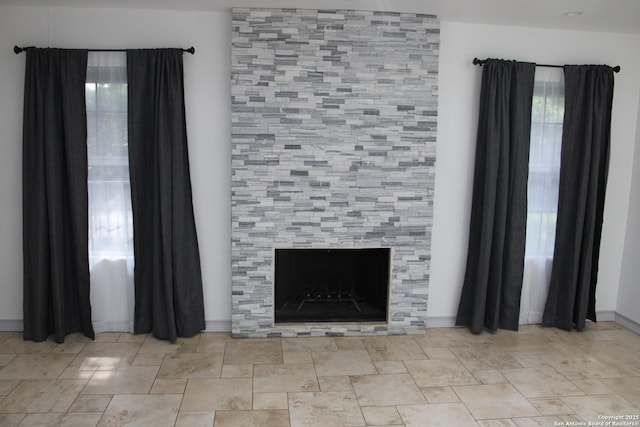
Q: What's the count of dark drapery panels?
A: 4